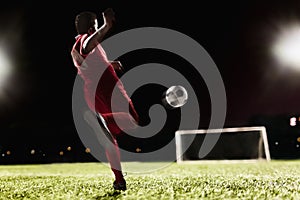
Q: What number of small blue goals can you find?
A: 0